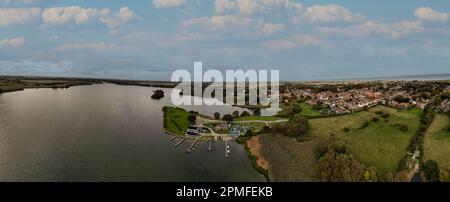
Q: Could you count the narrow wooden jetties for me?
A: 5